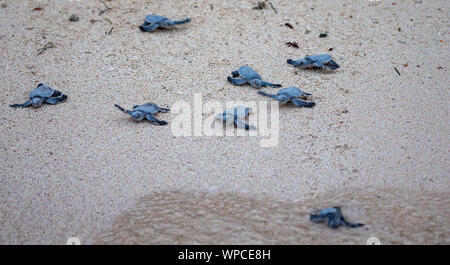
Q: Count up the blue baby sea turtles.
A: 8